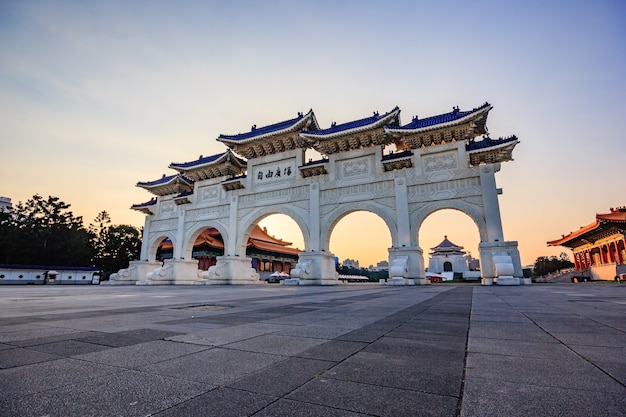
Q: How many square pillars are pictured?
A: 6